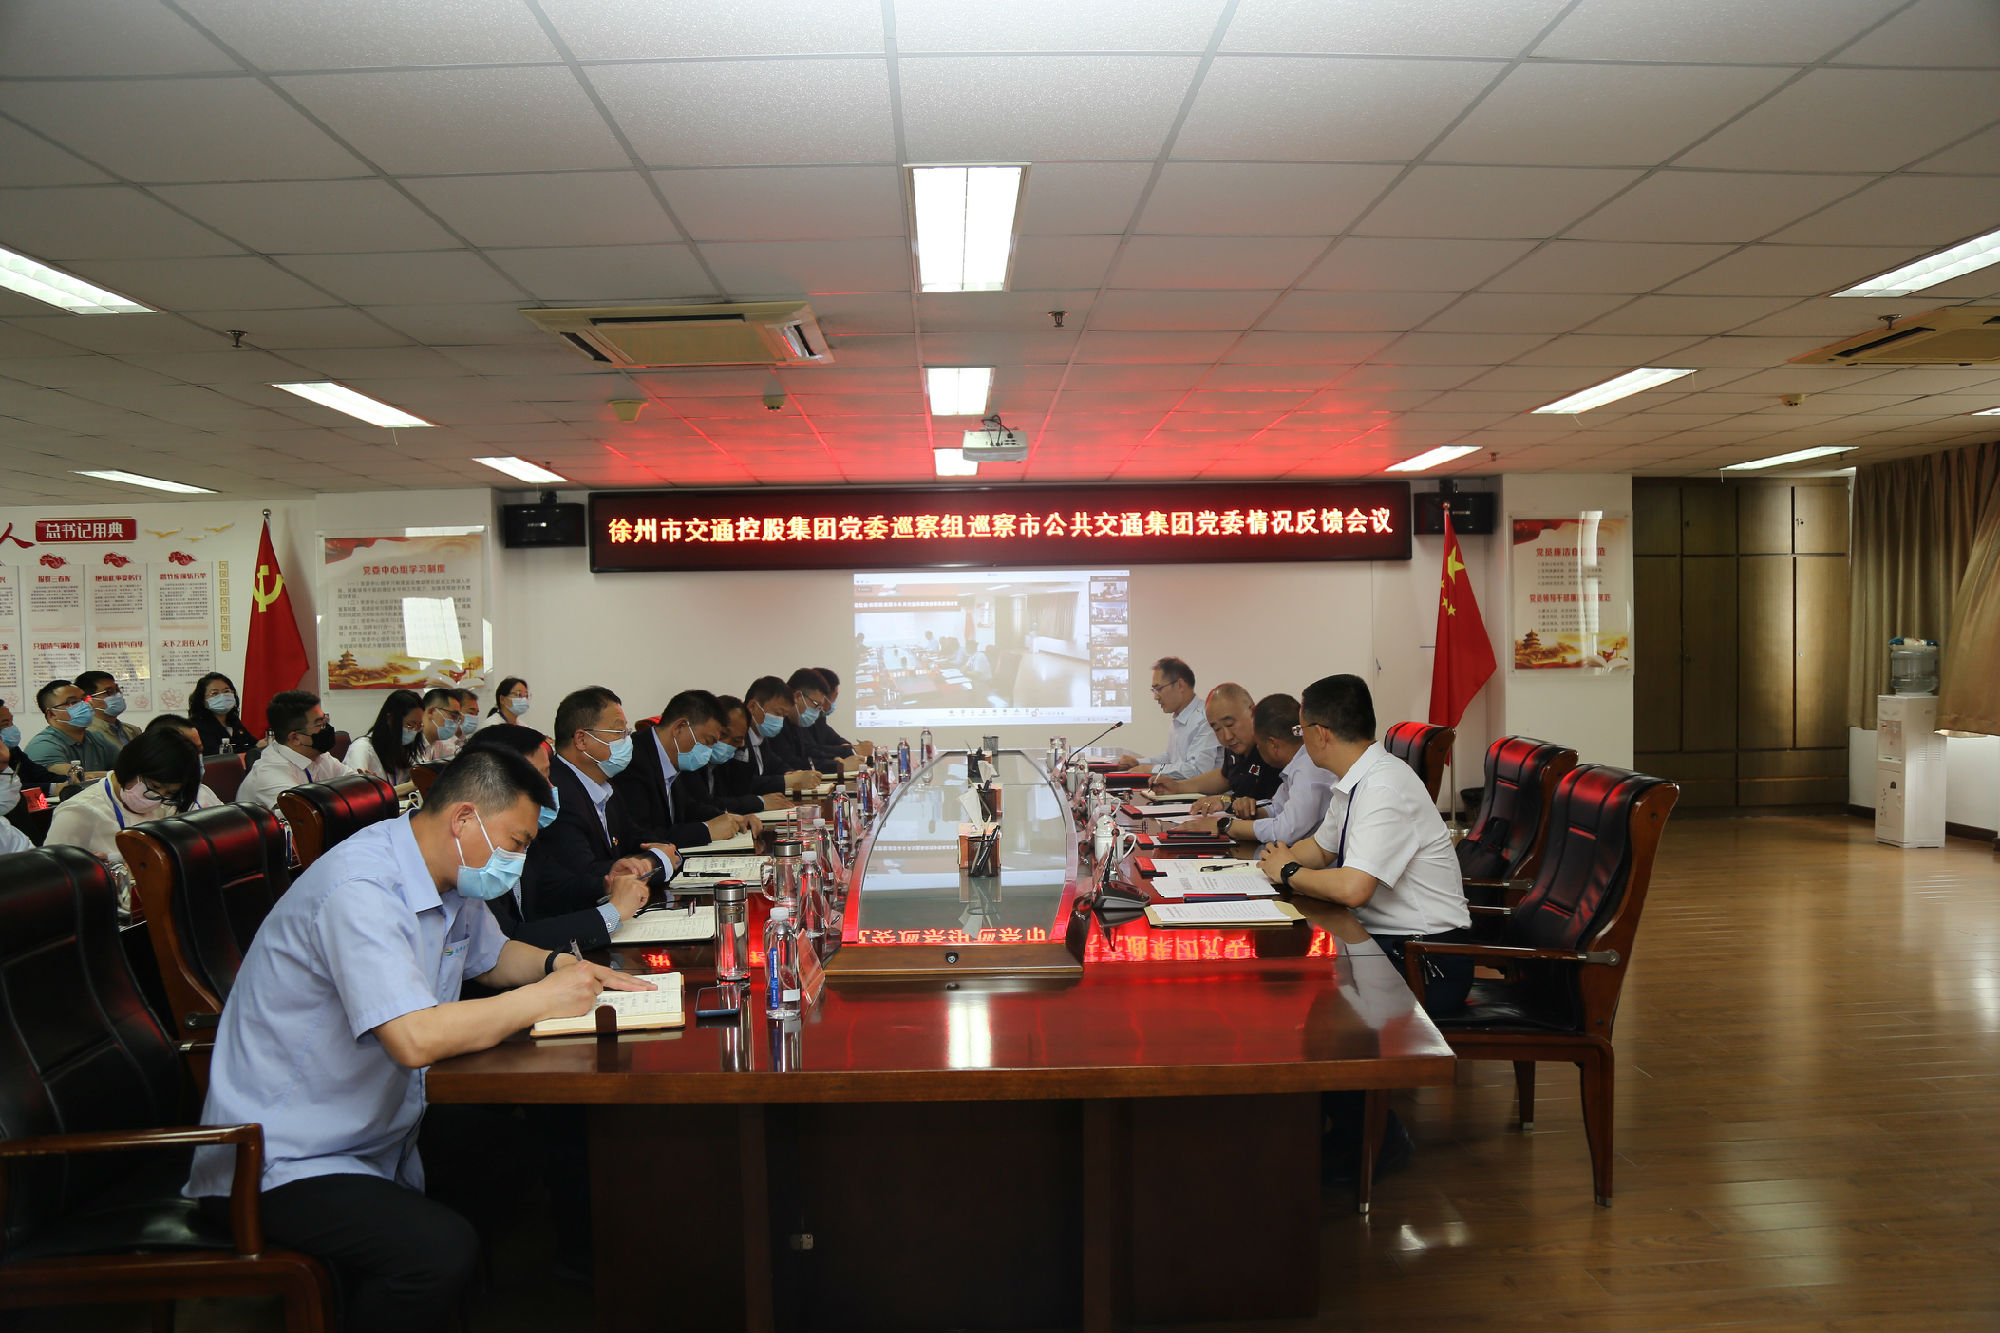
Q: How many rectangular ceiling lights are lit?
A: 12